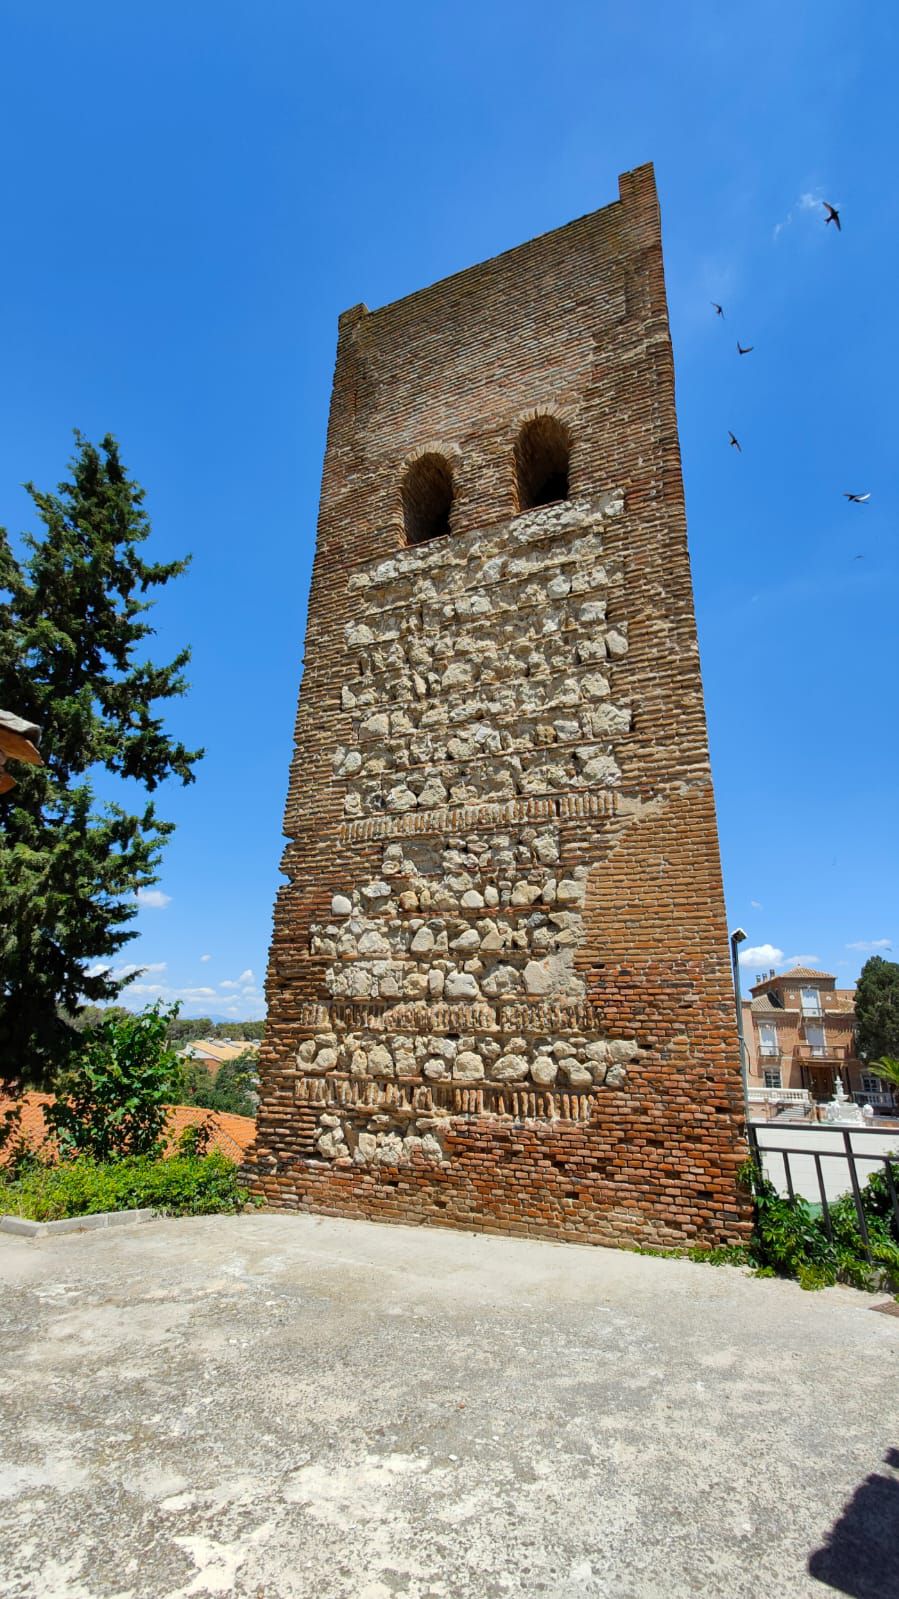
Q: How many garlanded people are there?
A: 0